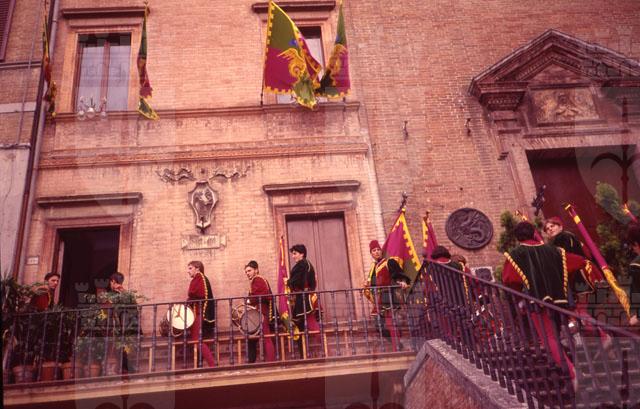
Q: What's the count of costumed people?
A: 11